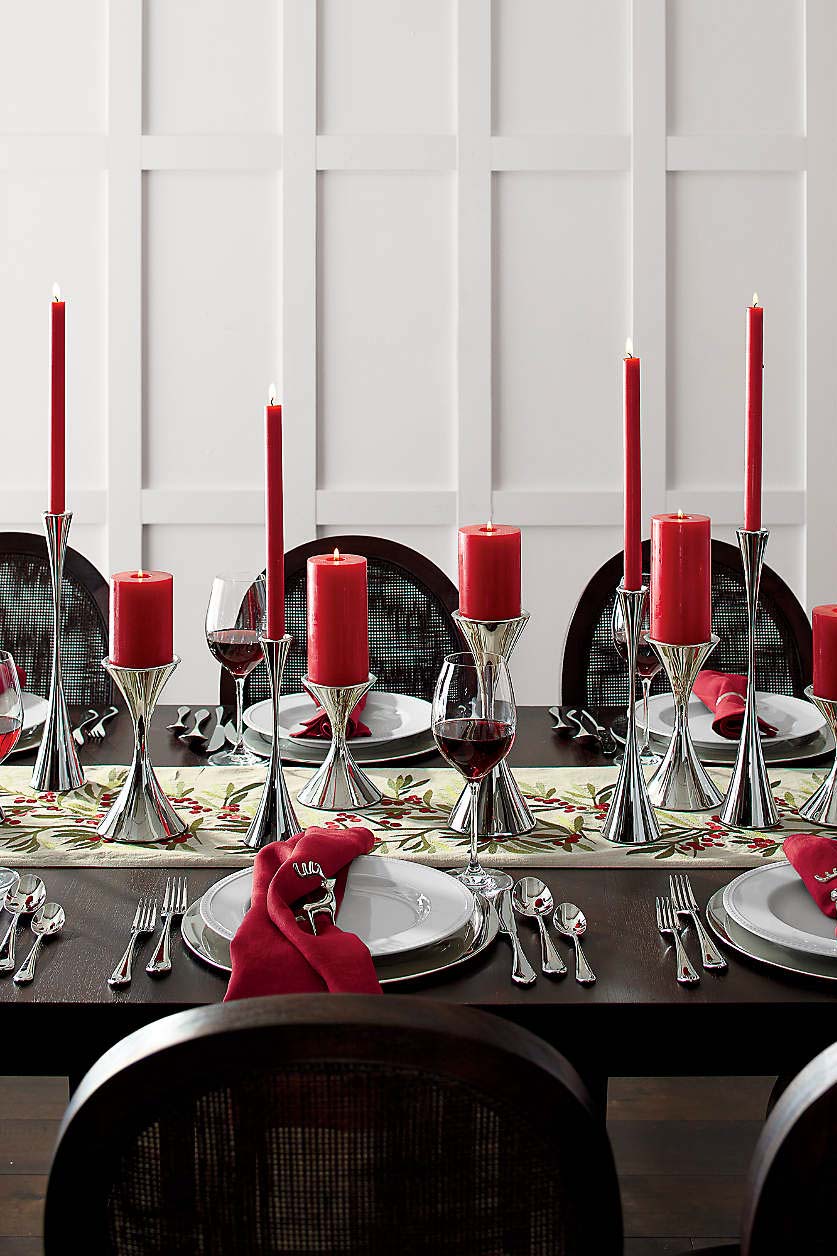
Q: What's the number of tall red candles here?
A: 4